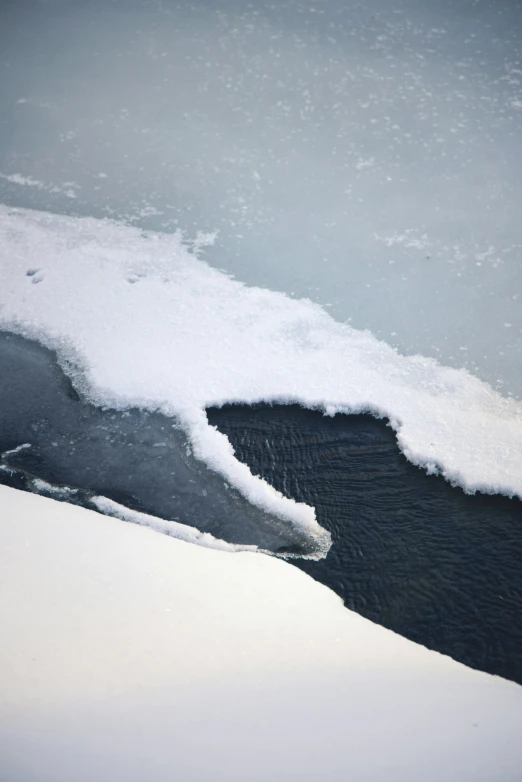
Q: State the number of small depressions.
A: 4